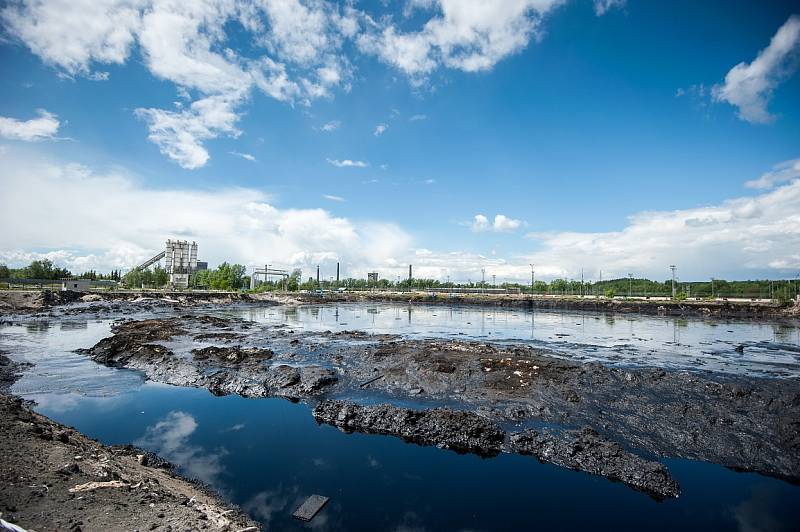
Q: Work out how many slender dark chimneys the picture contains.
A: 3